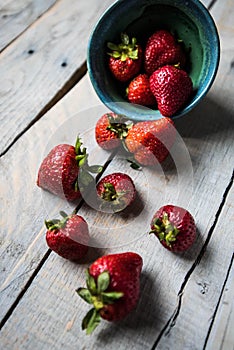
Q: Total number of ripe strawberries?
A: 11